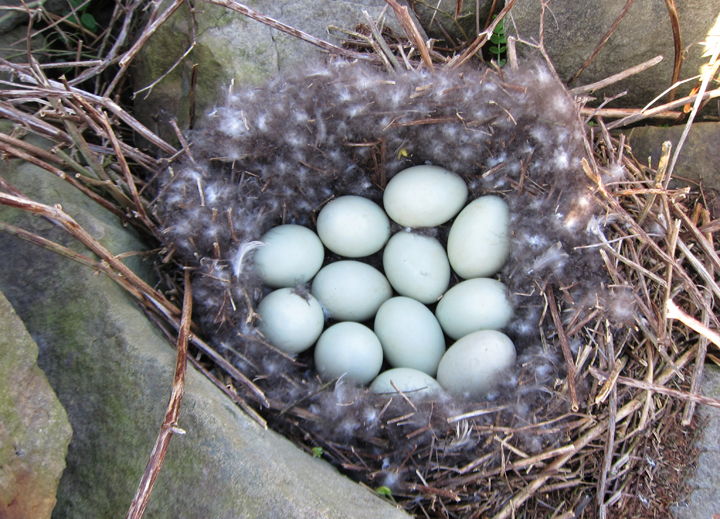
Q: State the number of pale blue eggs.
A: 12